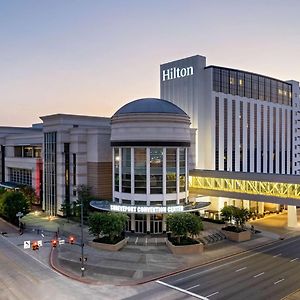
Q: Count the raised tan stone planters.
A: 3